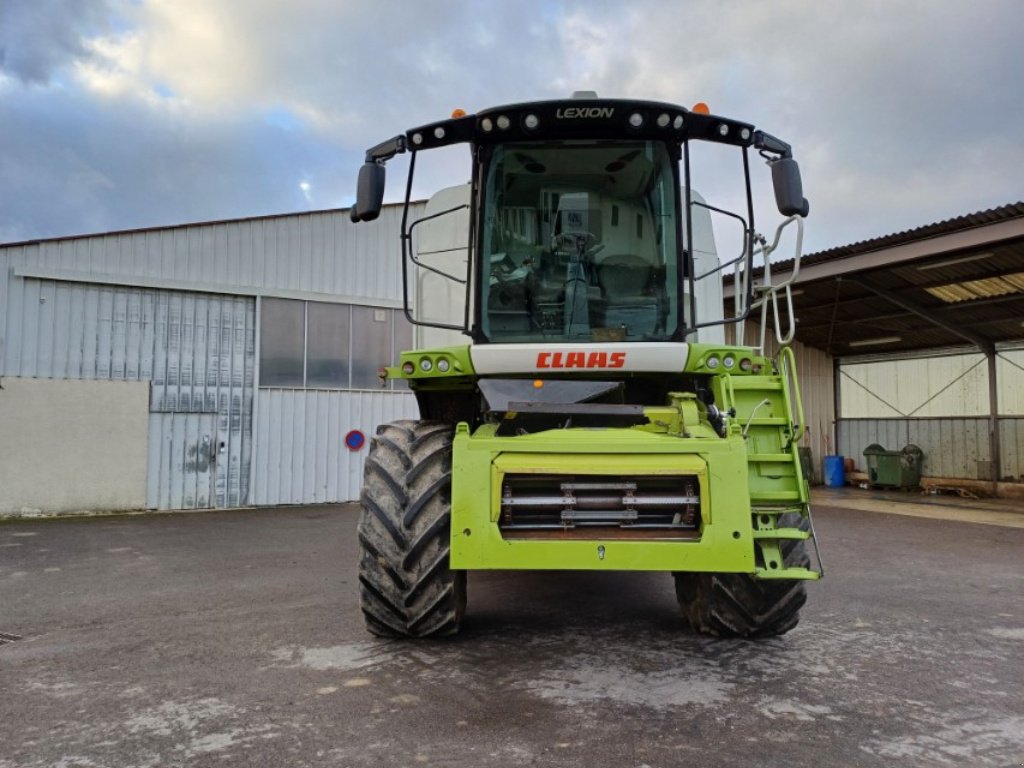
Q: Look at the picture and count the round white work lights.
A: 14